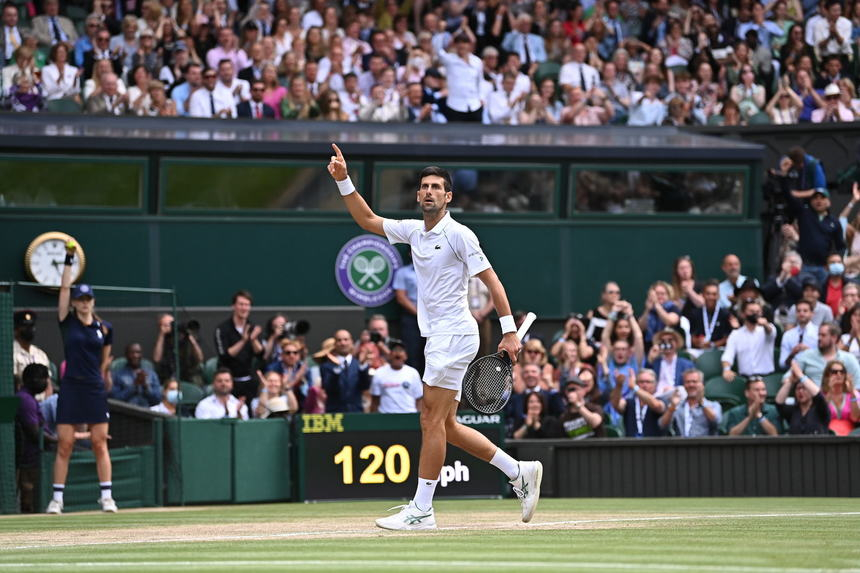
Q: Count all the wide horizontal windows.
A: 4